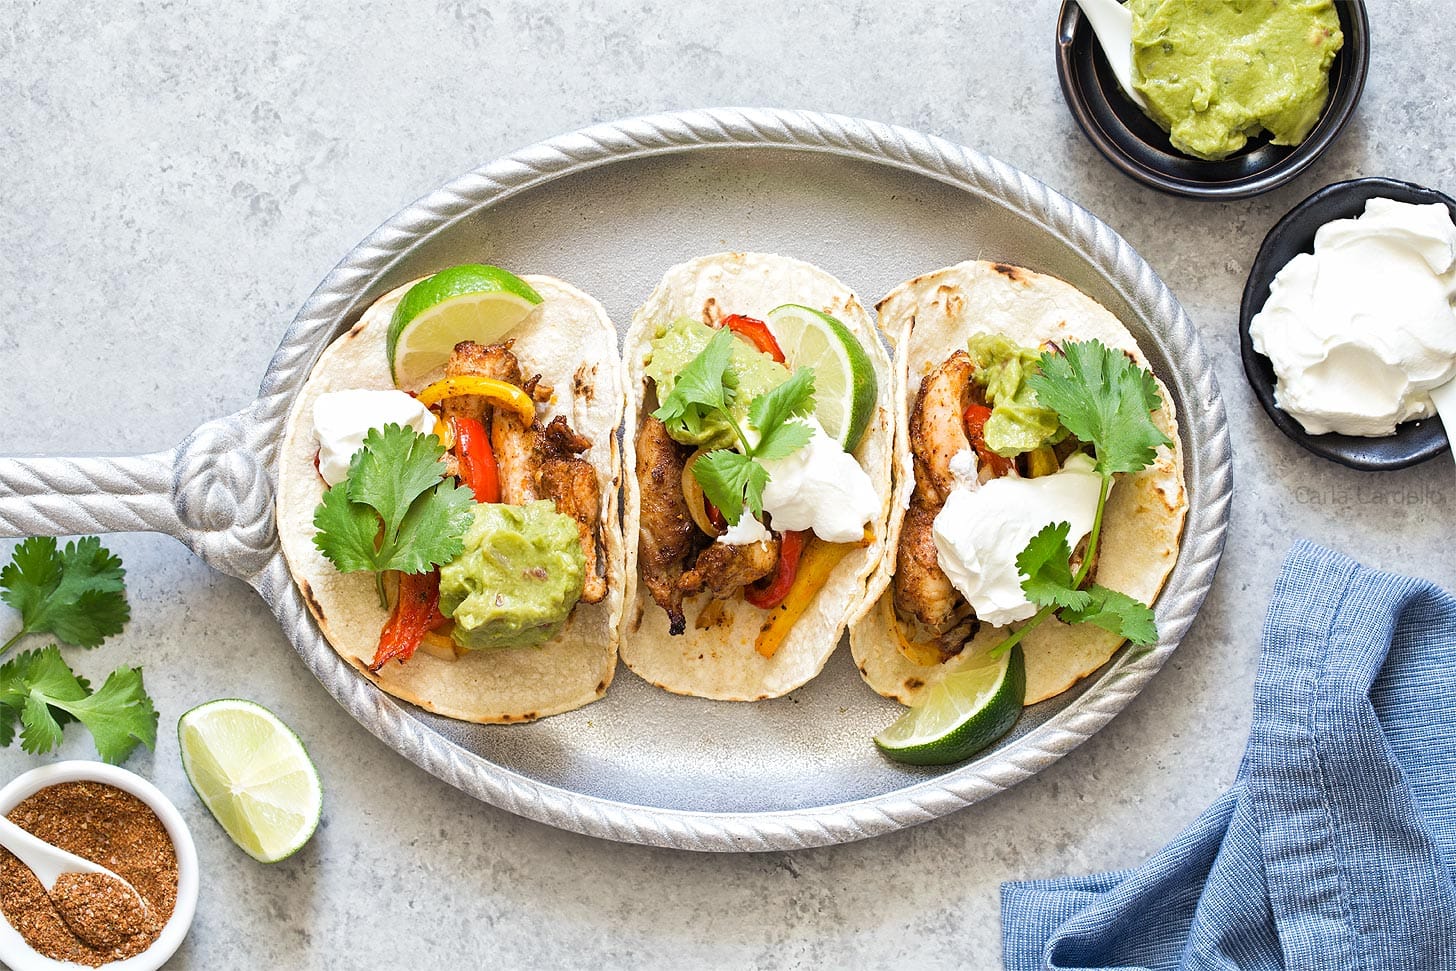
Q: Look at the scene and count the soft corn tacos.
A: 3